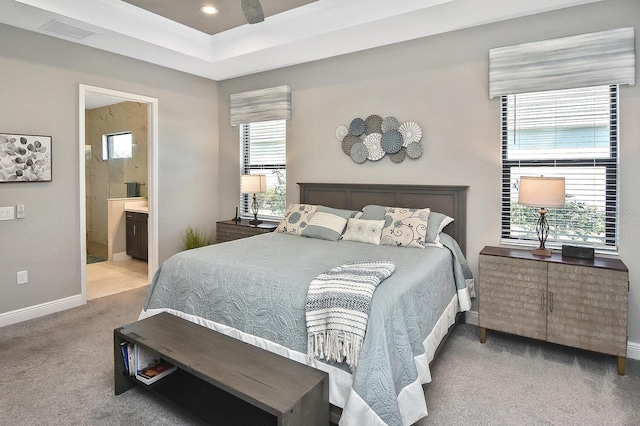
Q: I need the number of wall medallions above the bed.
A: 11